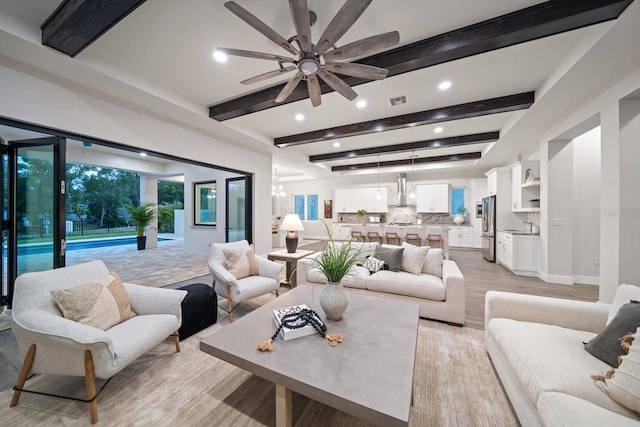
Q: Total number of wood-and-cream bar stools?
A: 5